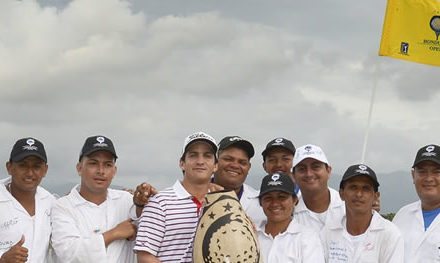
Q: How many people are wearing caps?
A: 9